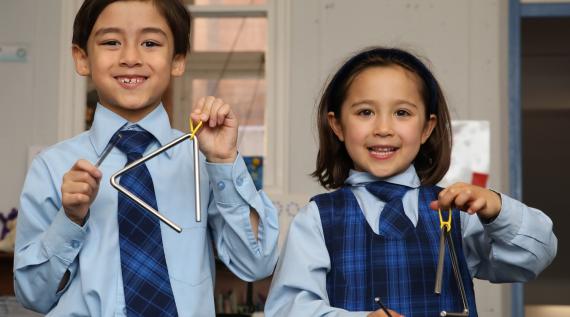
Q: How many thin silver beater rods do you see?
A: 2